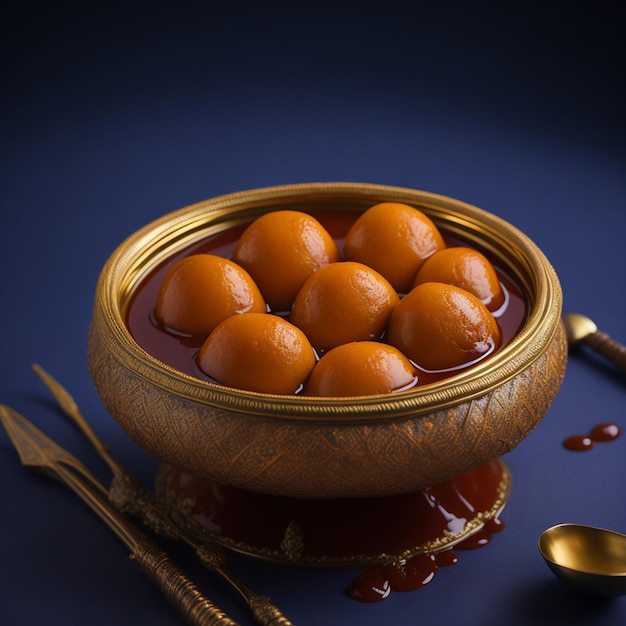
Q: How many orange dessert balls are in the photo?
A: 8